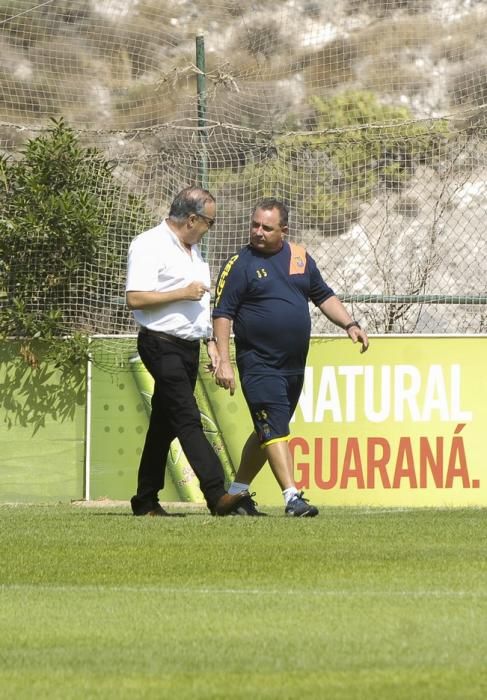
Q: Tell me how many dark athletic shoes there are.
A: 2